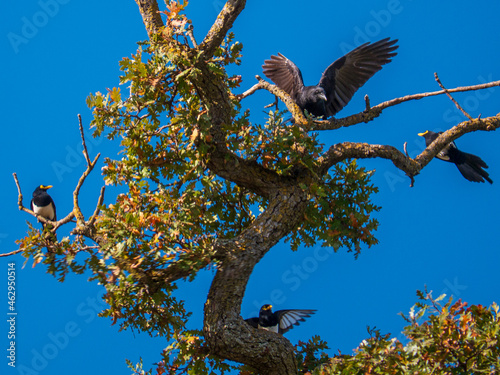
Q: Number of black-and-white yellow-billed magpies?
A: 3